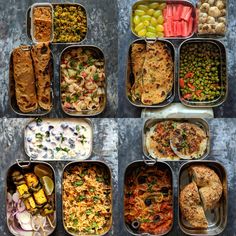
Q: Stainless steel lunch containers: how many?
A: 12